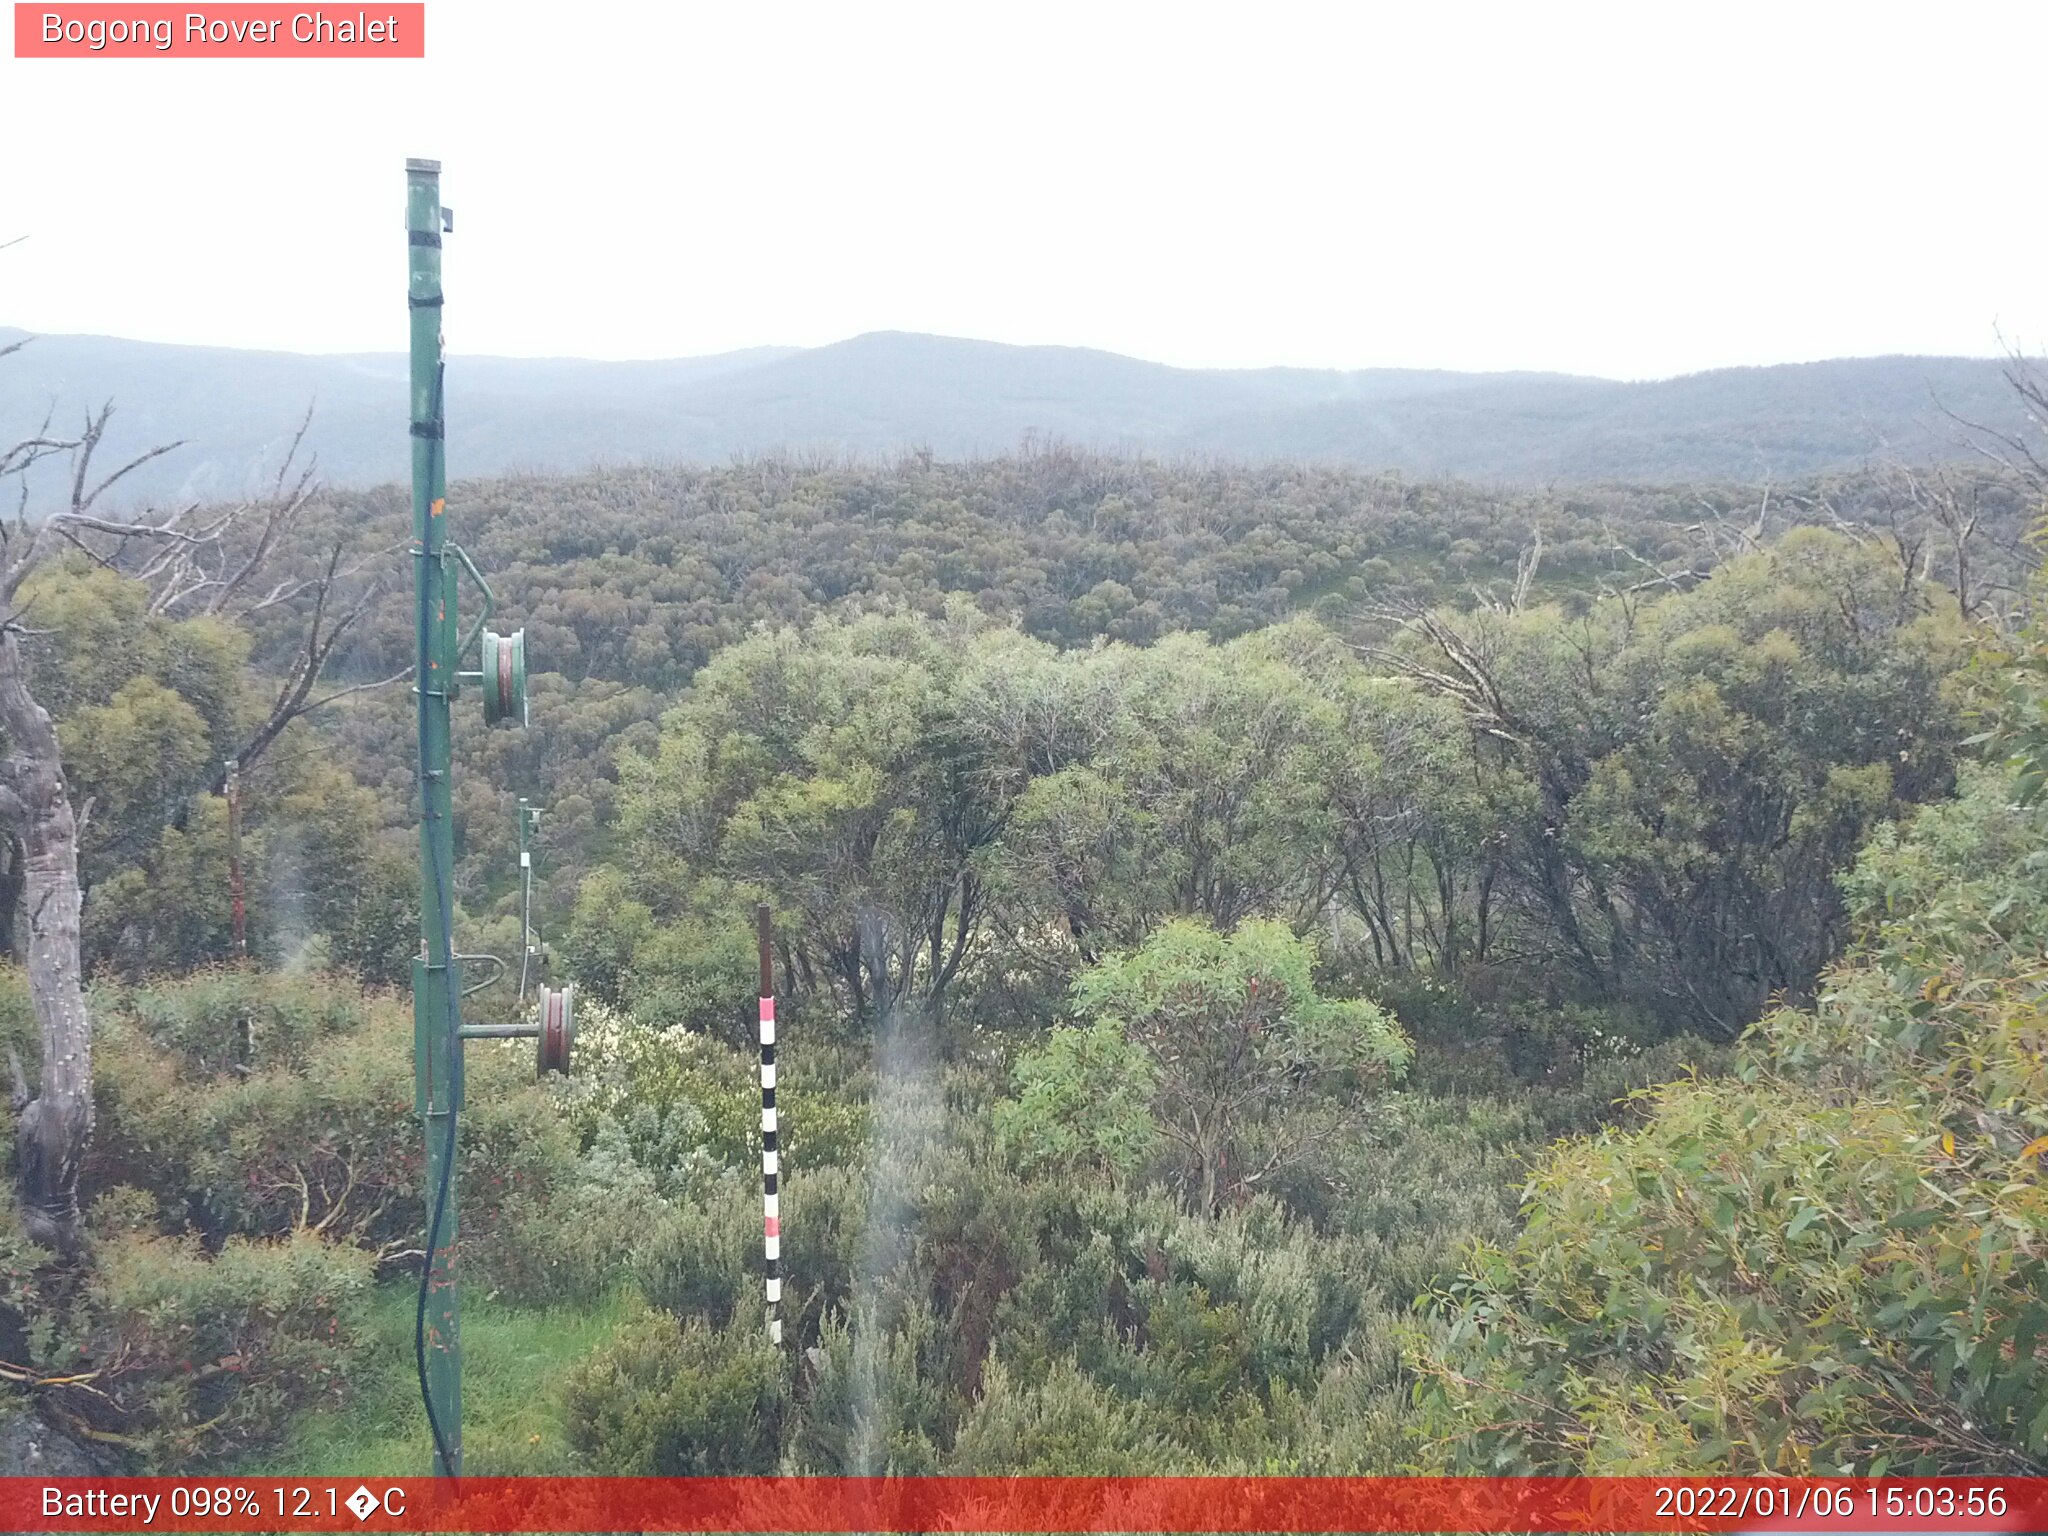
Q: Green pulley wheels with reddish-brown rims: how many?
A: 2